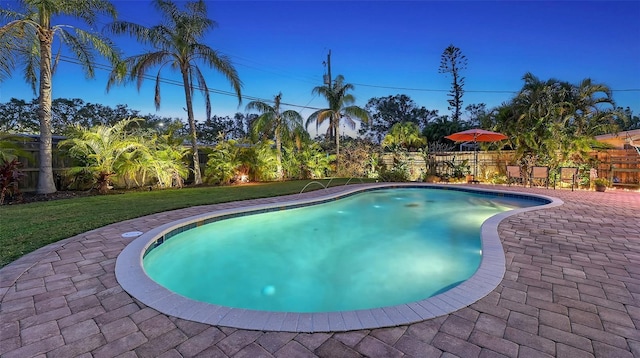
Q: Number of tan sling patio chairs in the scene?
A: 3